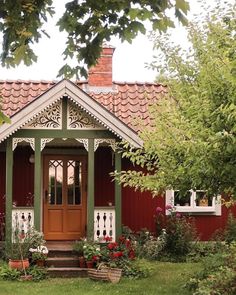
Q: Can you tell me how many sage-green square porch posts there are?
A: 4